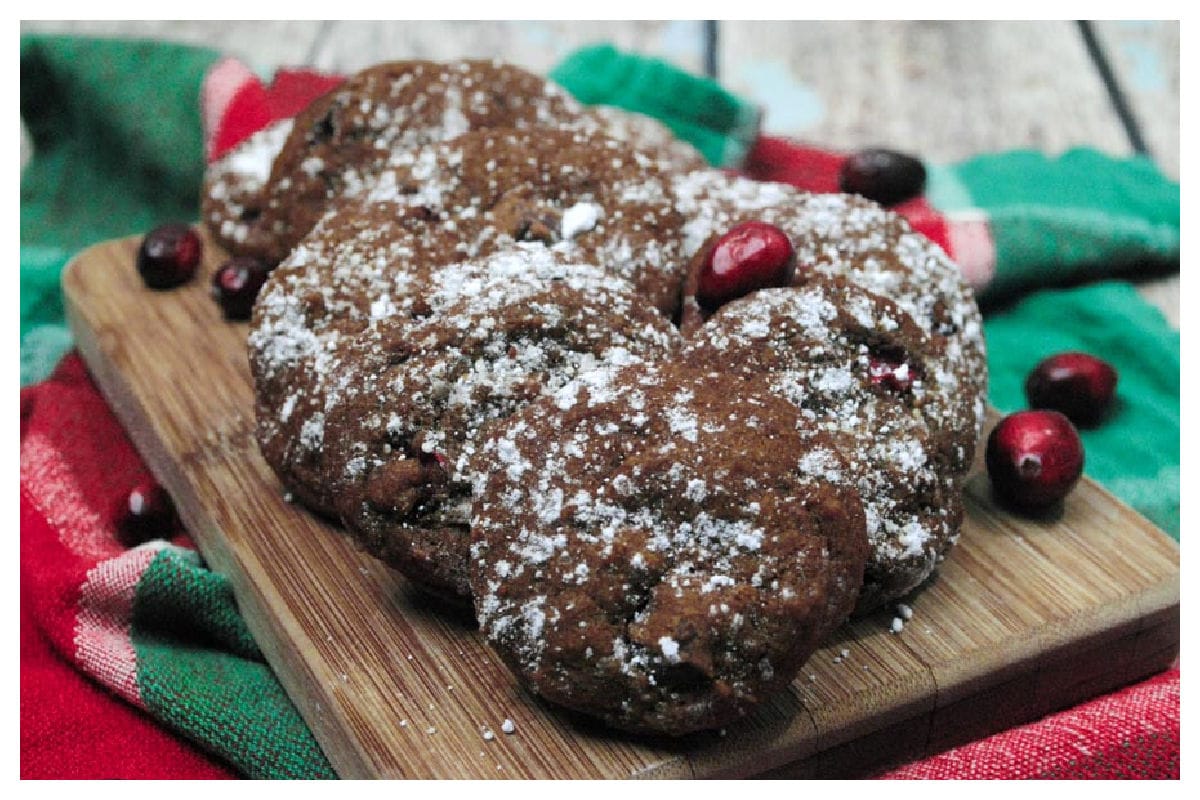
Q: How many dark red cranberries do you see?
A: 7